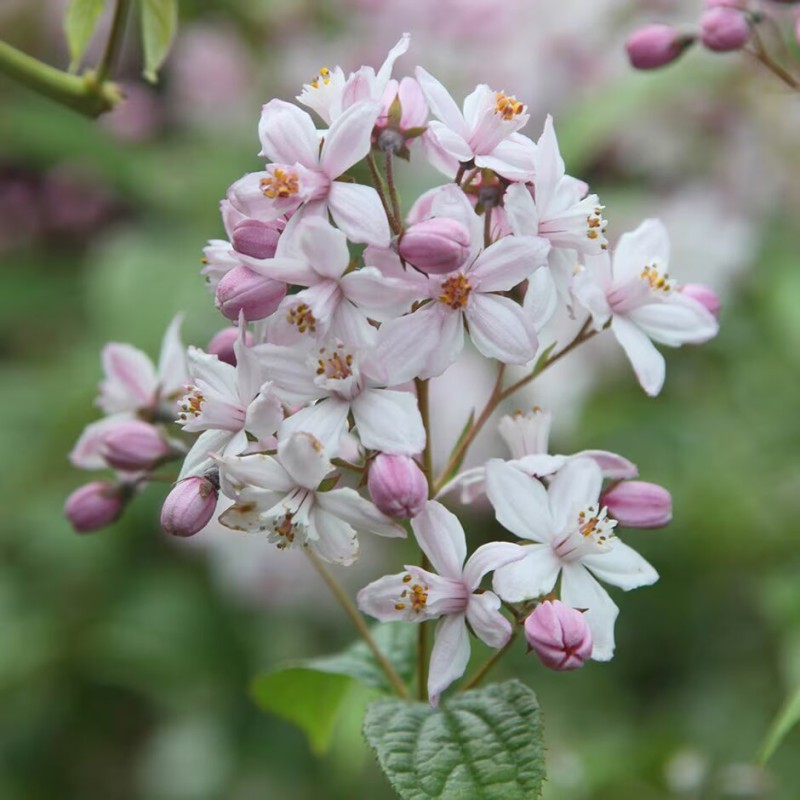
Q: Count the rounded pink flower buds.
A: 13